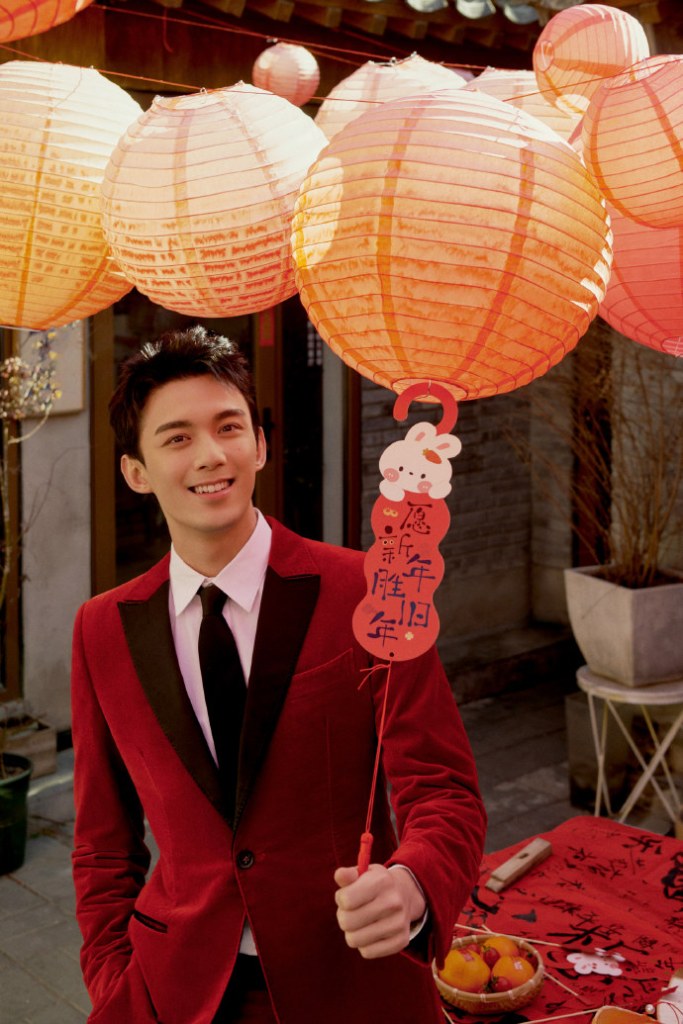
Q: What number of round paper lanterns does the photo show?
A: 10